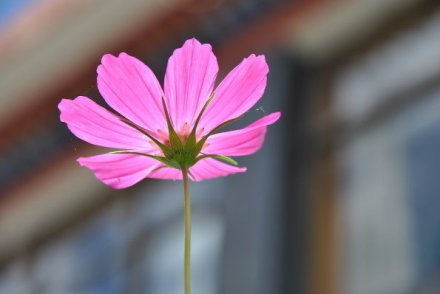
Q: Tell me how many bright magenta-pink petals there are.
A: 8